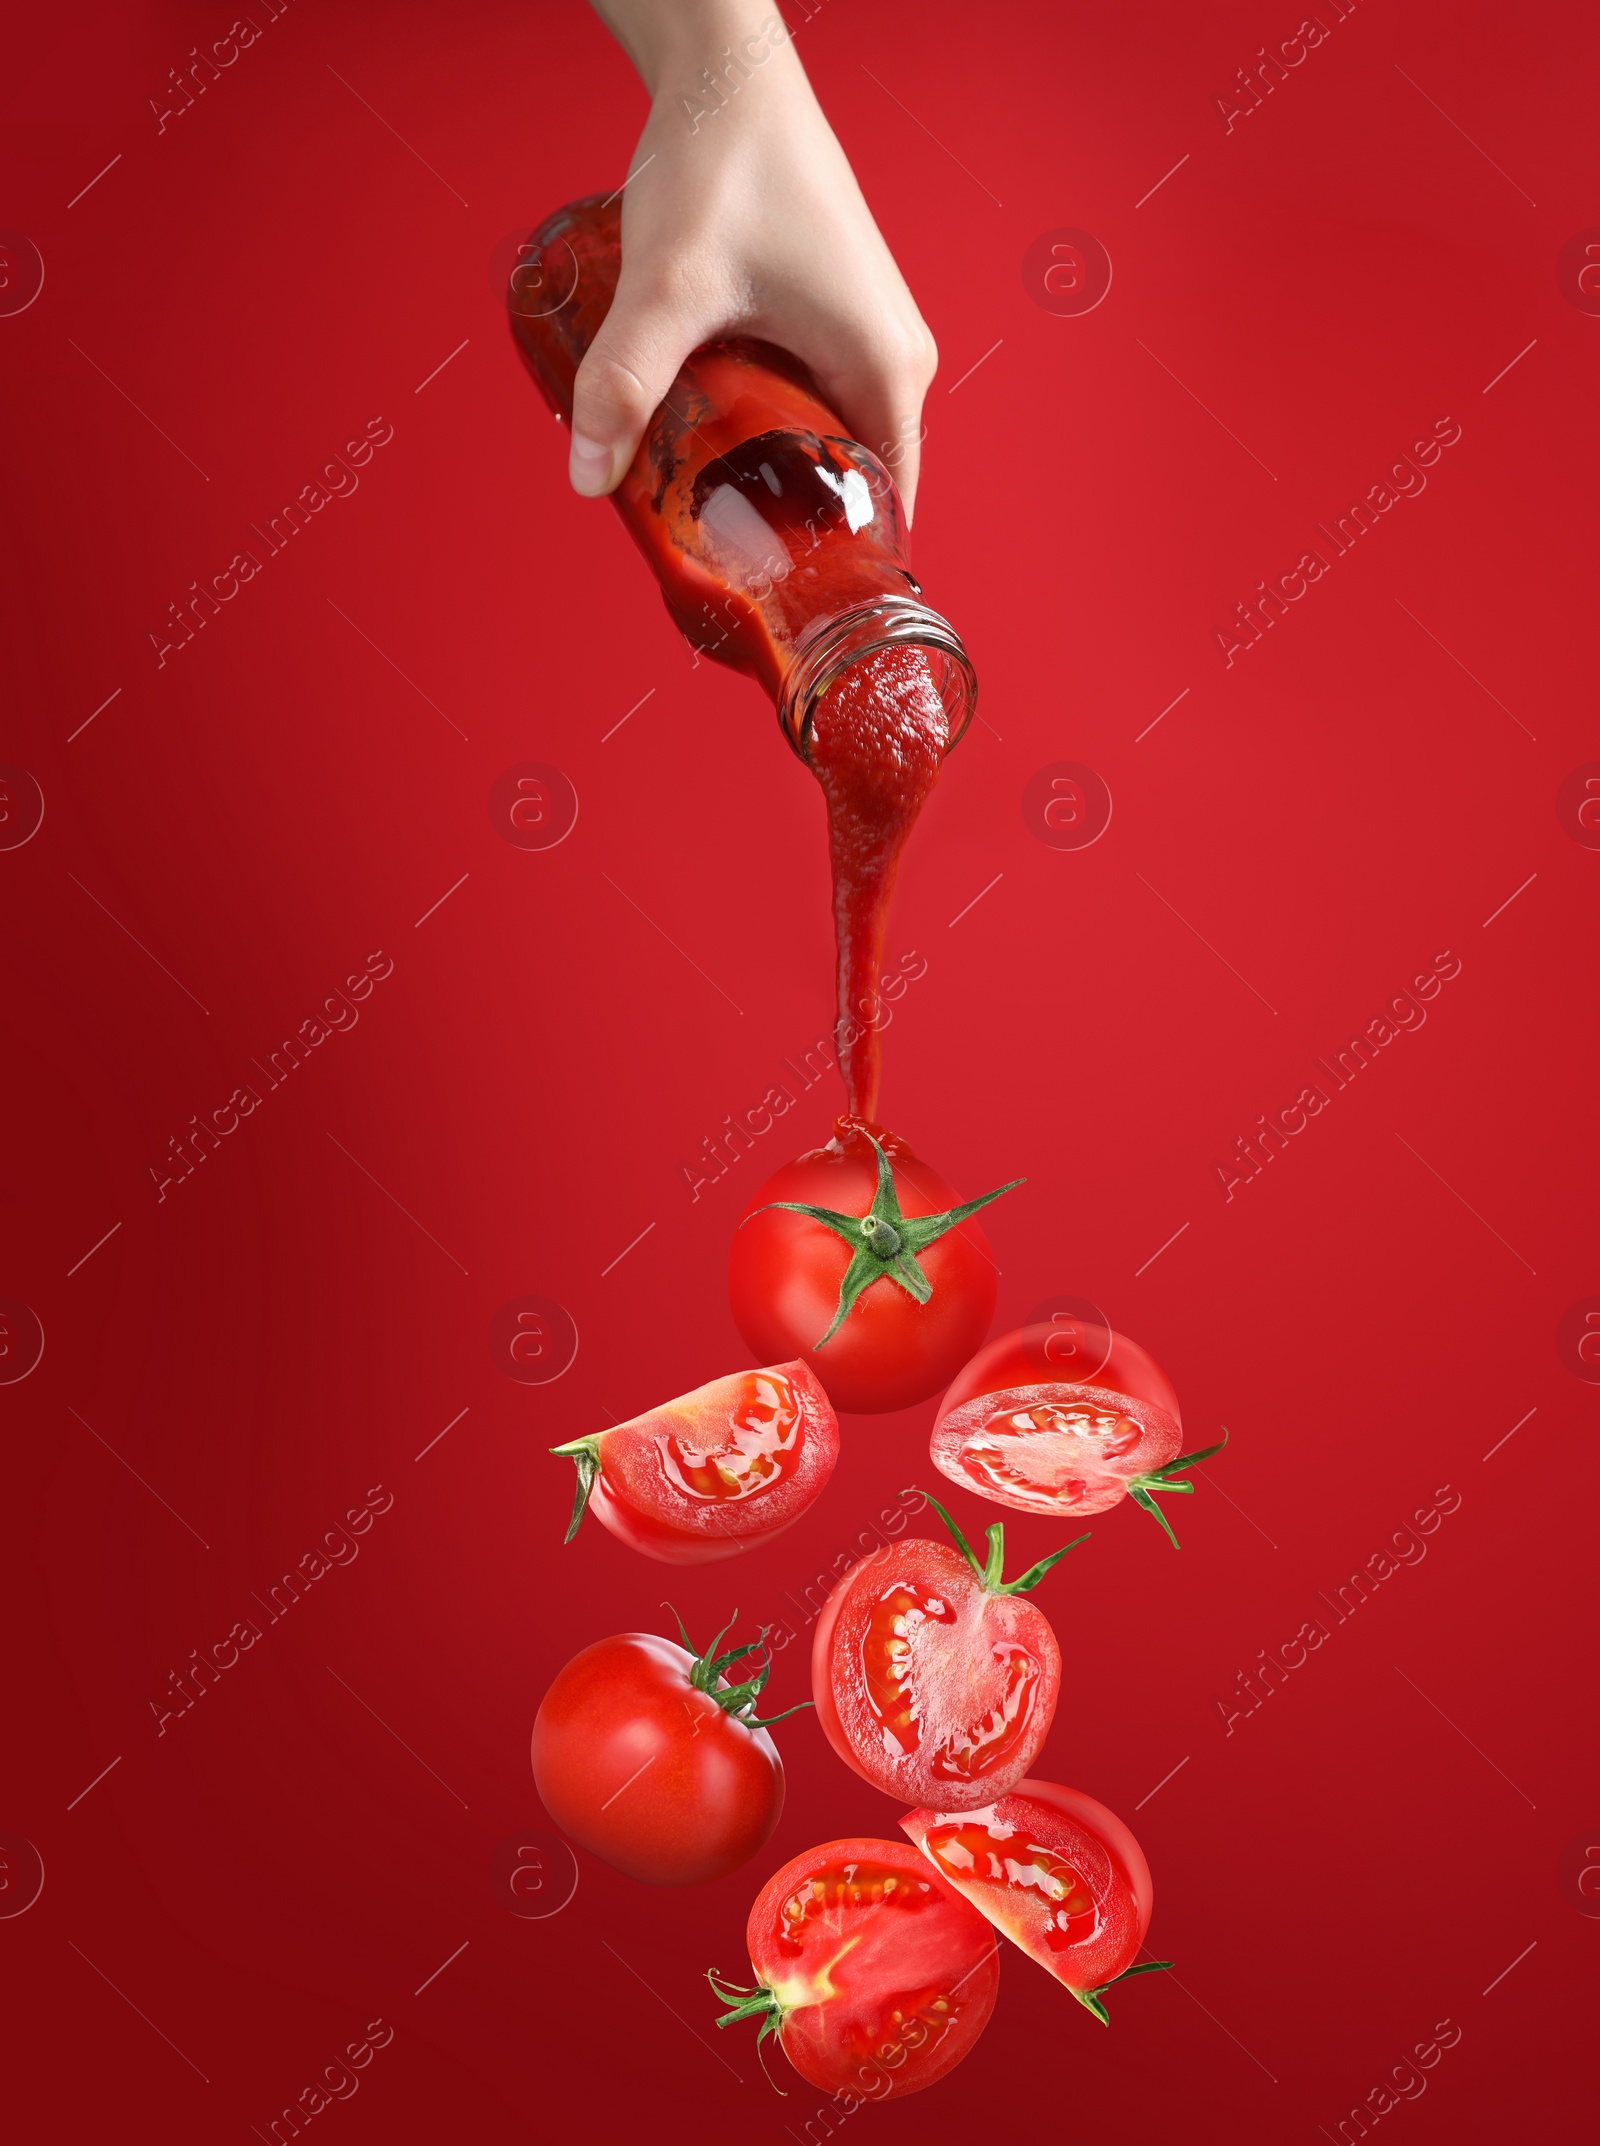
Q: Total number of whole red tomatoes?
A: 2